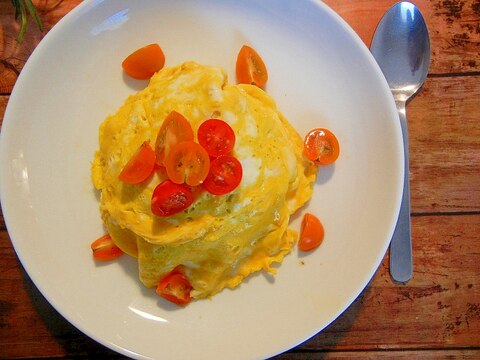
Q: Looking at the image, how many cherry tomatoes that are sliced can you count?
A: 12